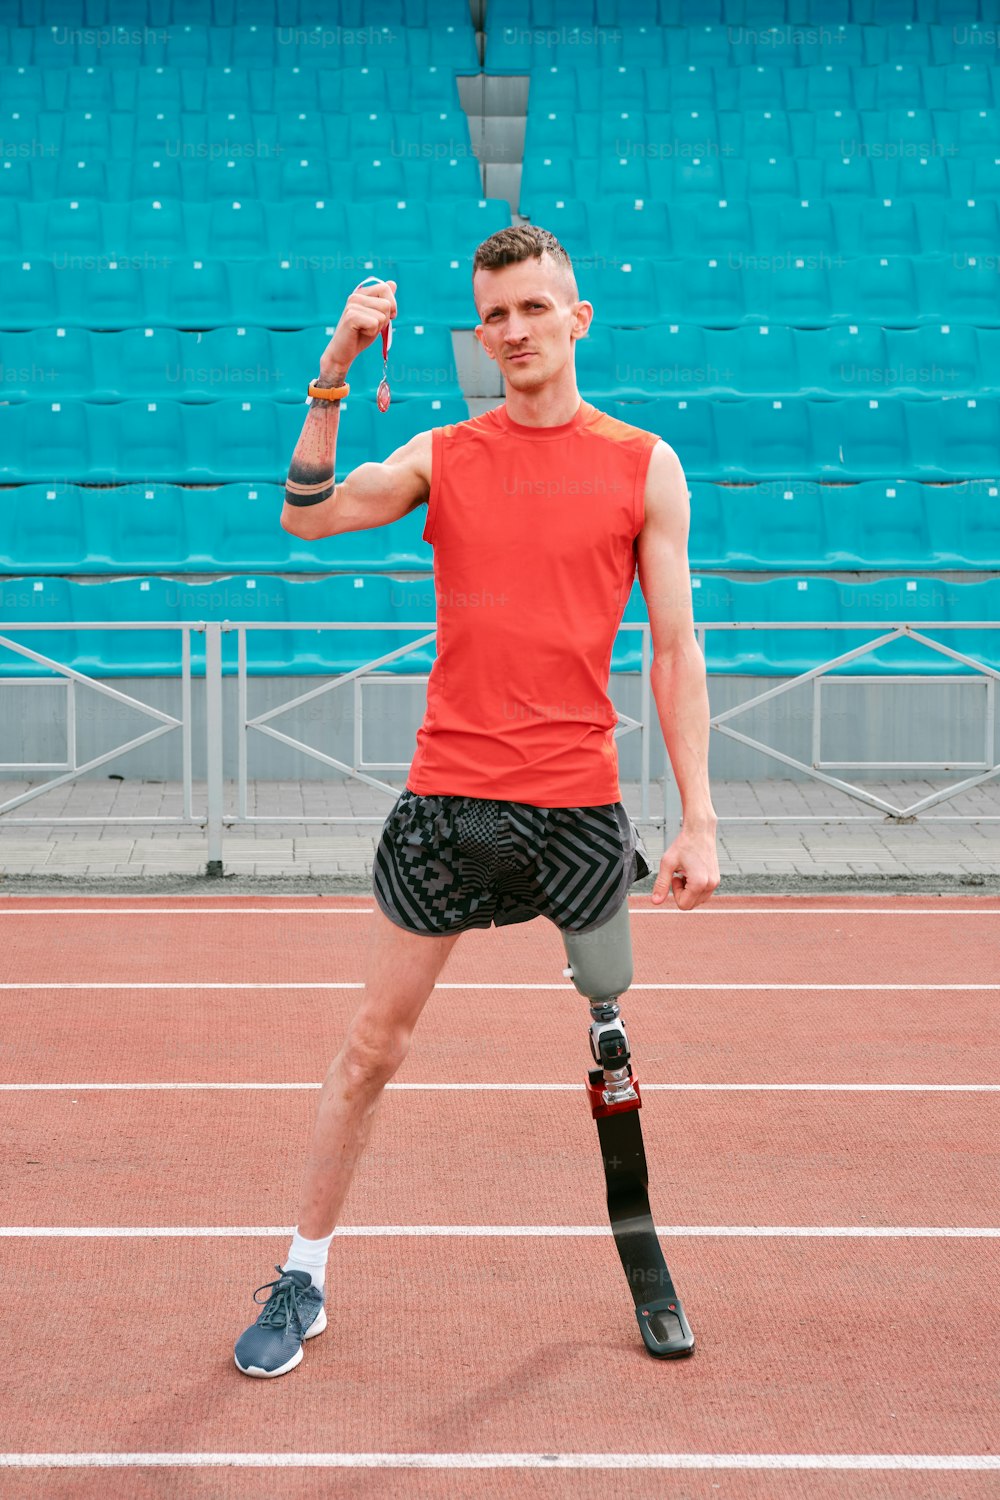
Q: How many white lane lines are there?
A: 5